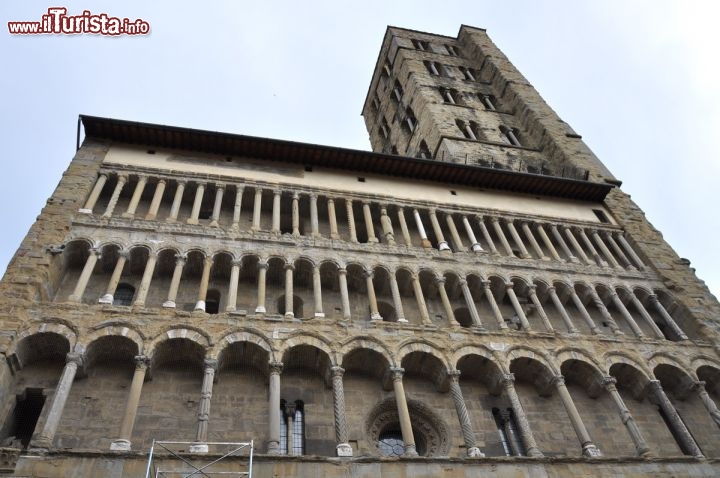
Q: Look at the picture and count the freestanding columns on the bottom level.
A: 12